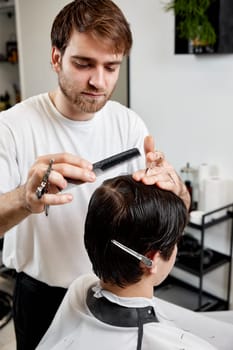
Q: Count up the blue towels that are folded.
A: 0